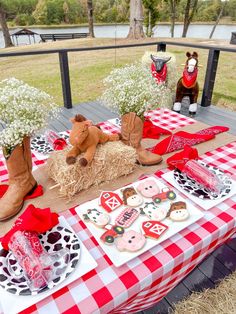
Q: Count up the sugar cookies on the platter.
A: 11